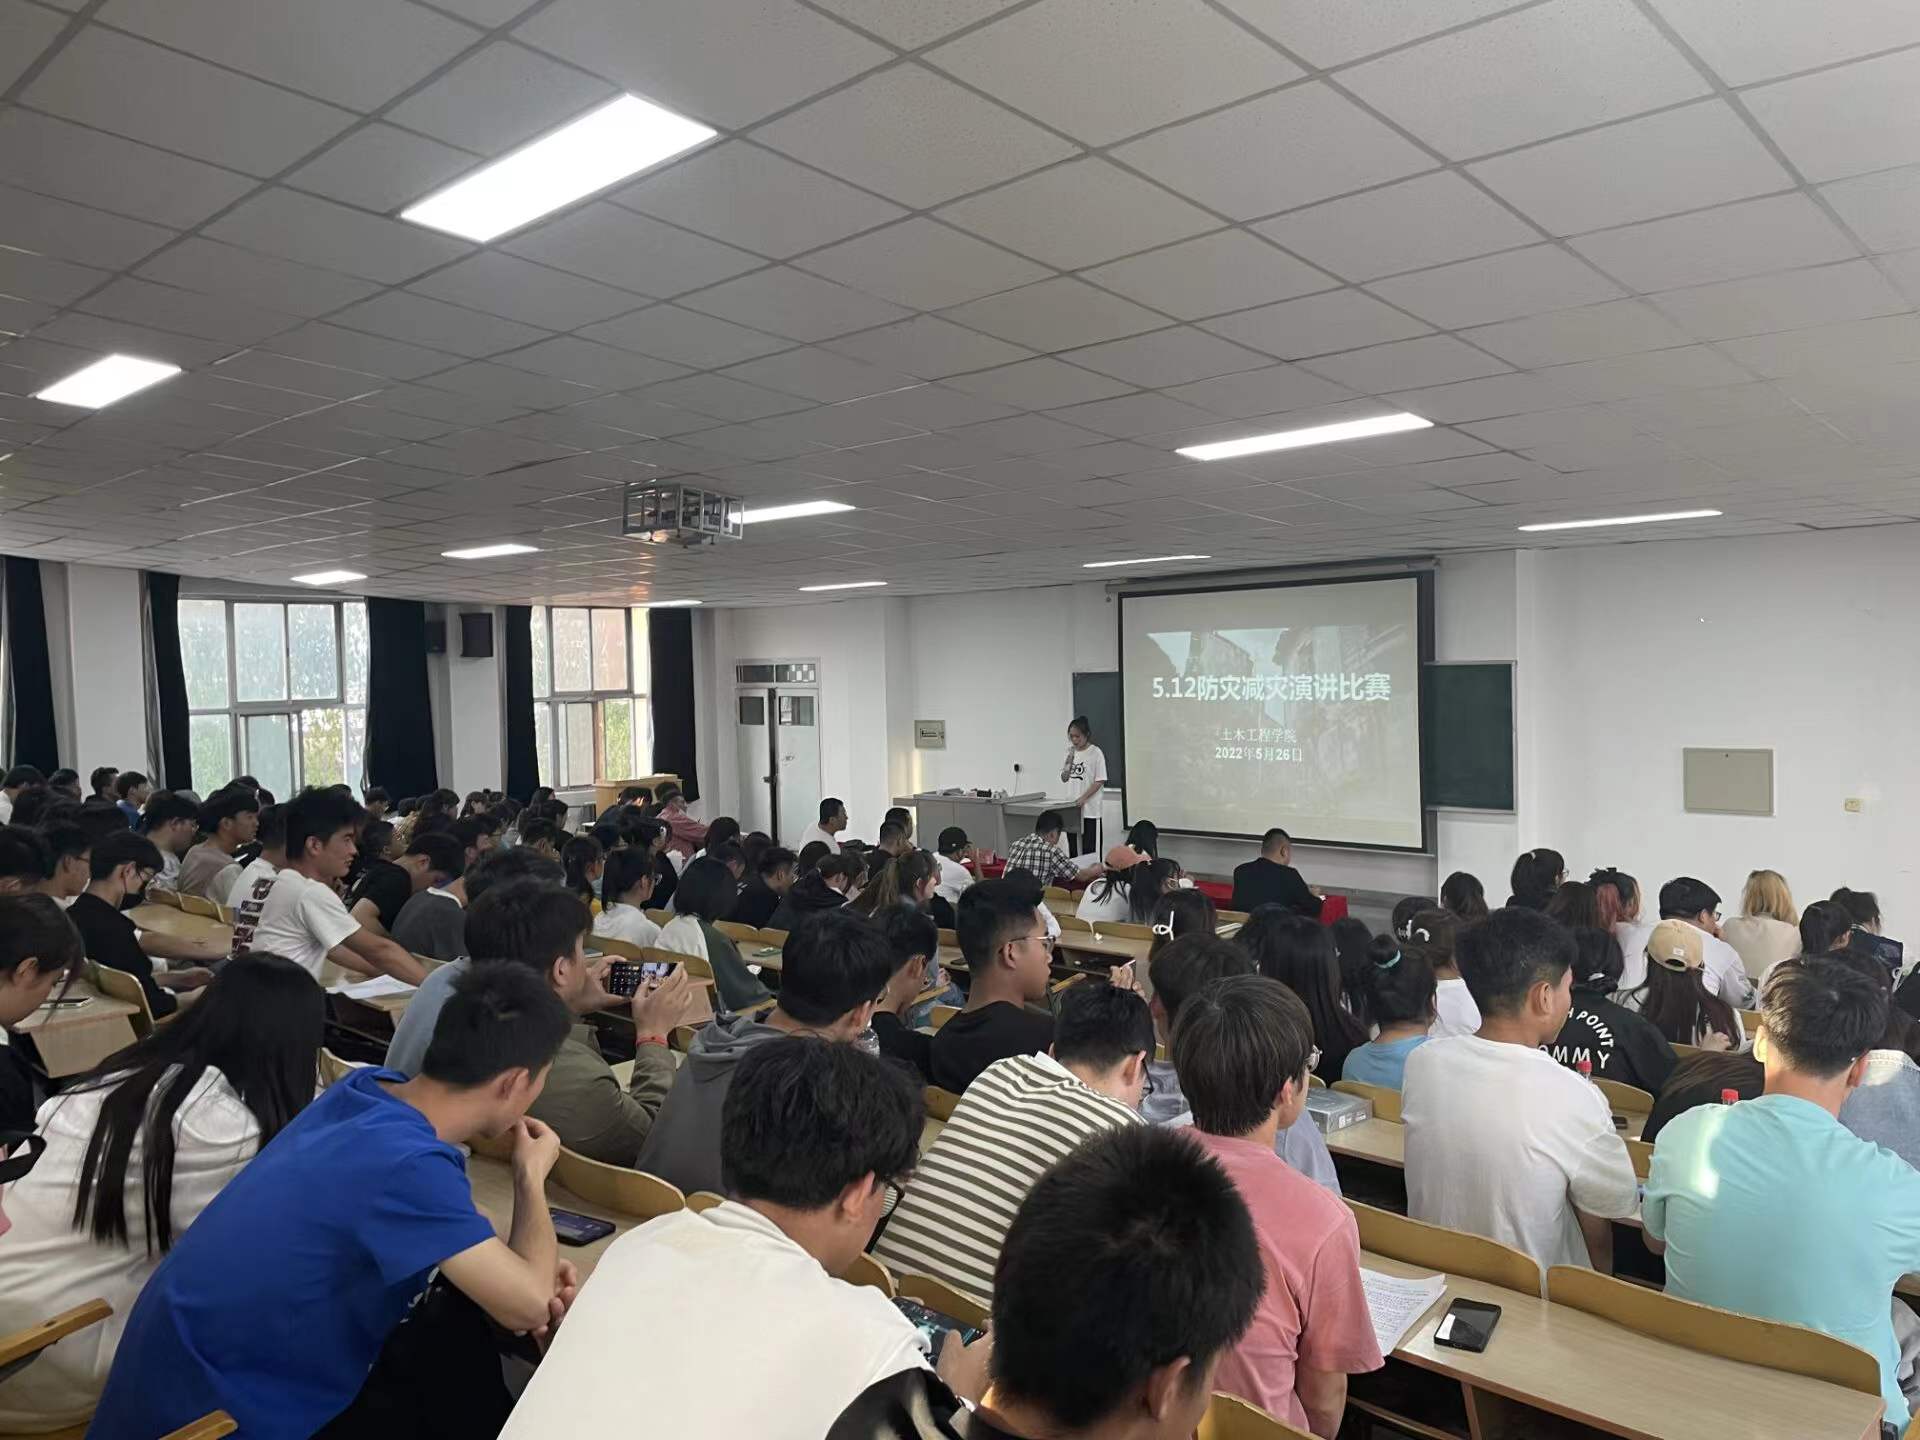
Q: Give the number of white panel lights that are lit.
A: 10